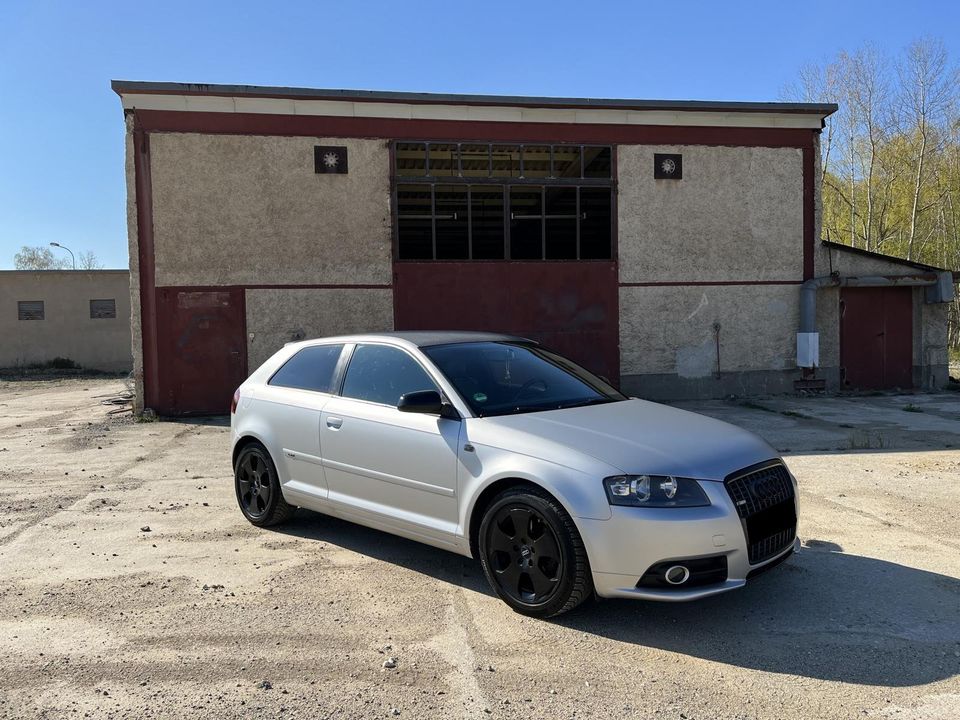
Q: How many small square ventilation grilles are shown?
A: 2